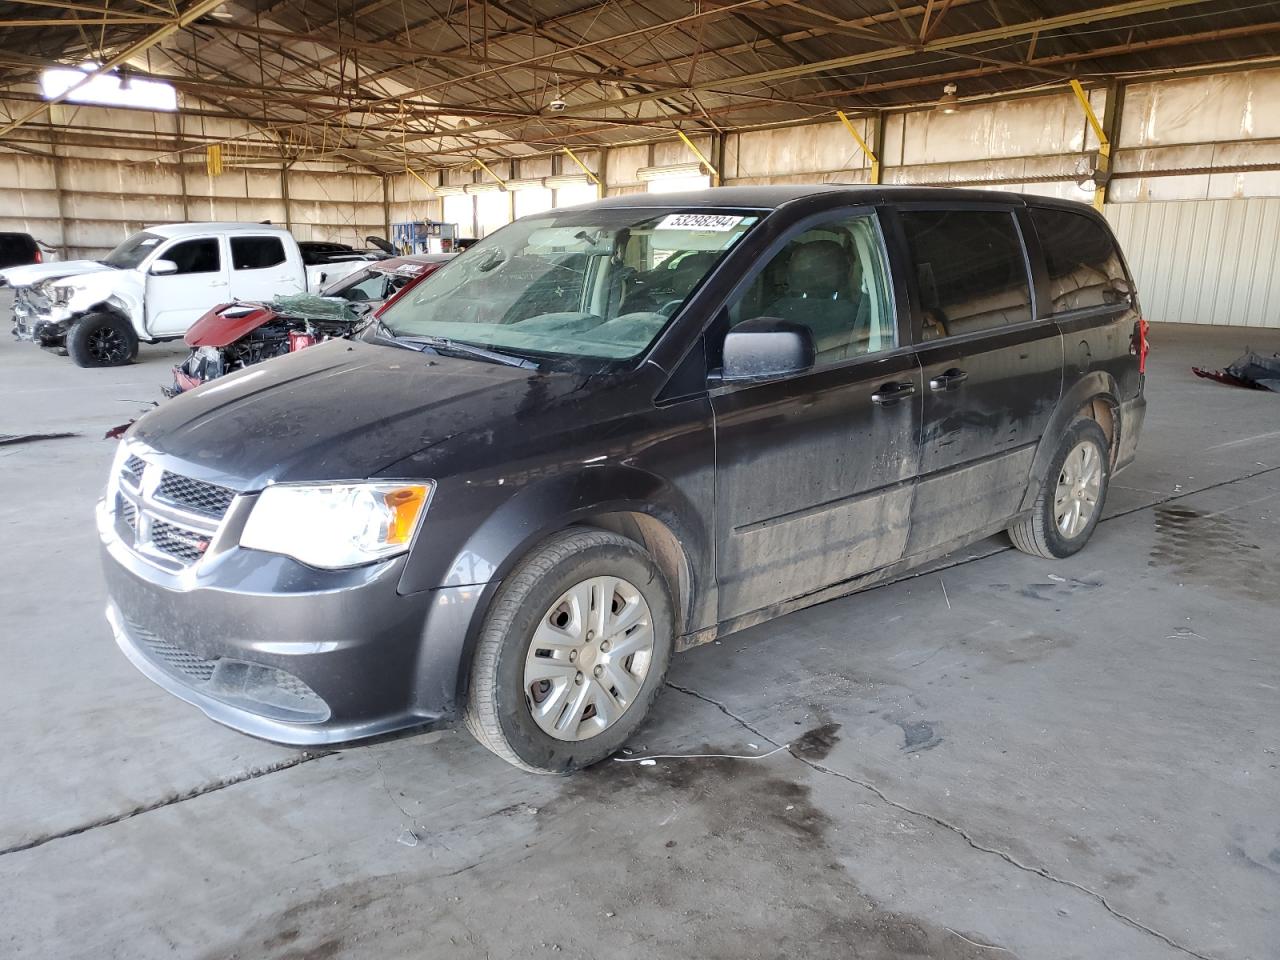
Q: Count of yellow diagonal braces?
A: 6